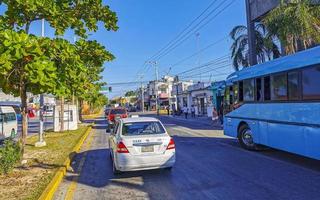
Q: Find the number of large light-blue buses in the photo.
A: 1